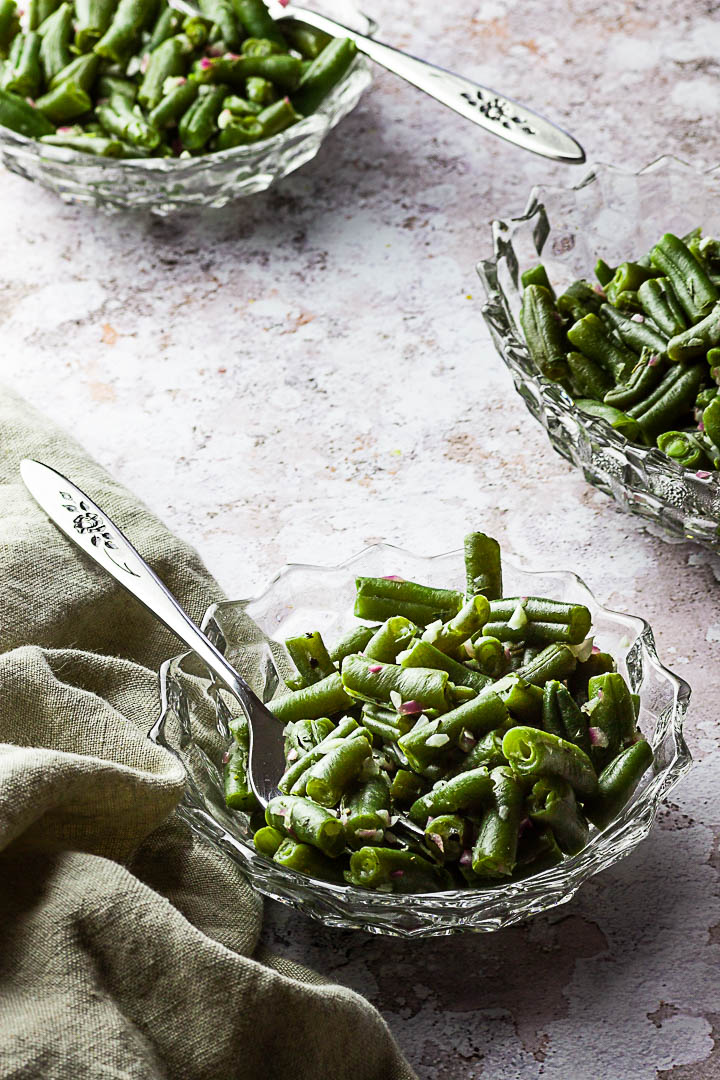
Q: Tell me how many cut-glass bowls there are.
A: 3